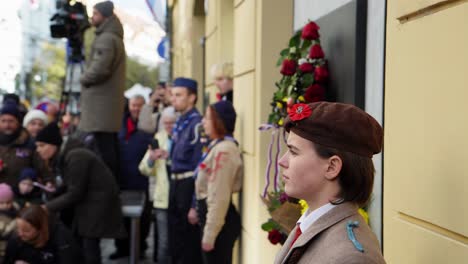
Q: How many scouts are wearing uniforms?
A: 3